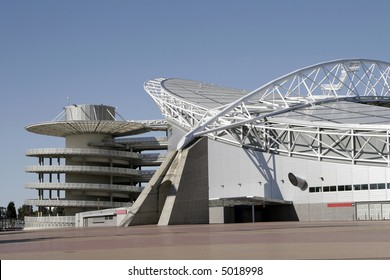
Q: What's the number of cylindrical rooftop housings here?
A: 1